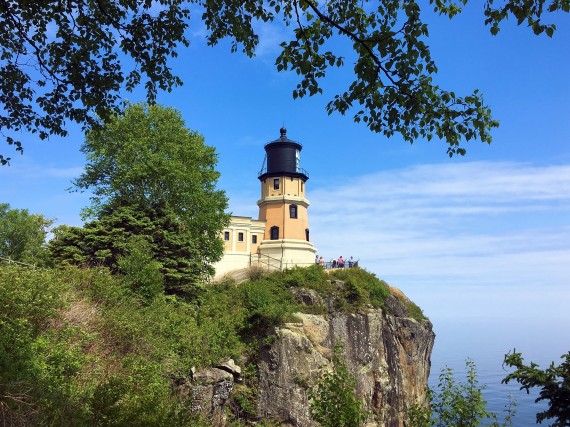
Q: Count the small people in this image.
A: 5